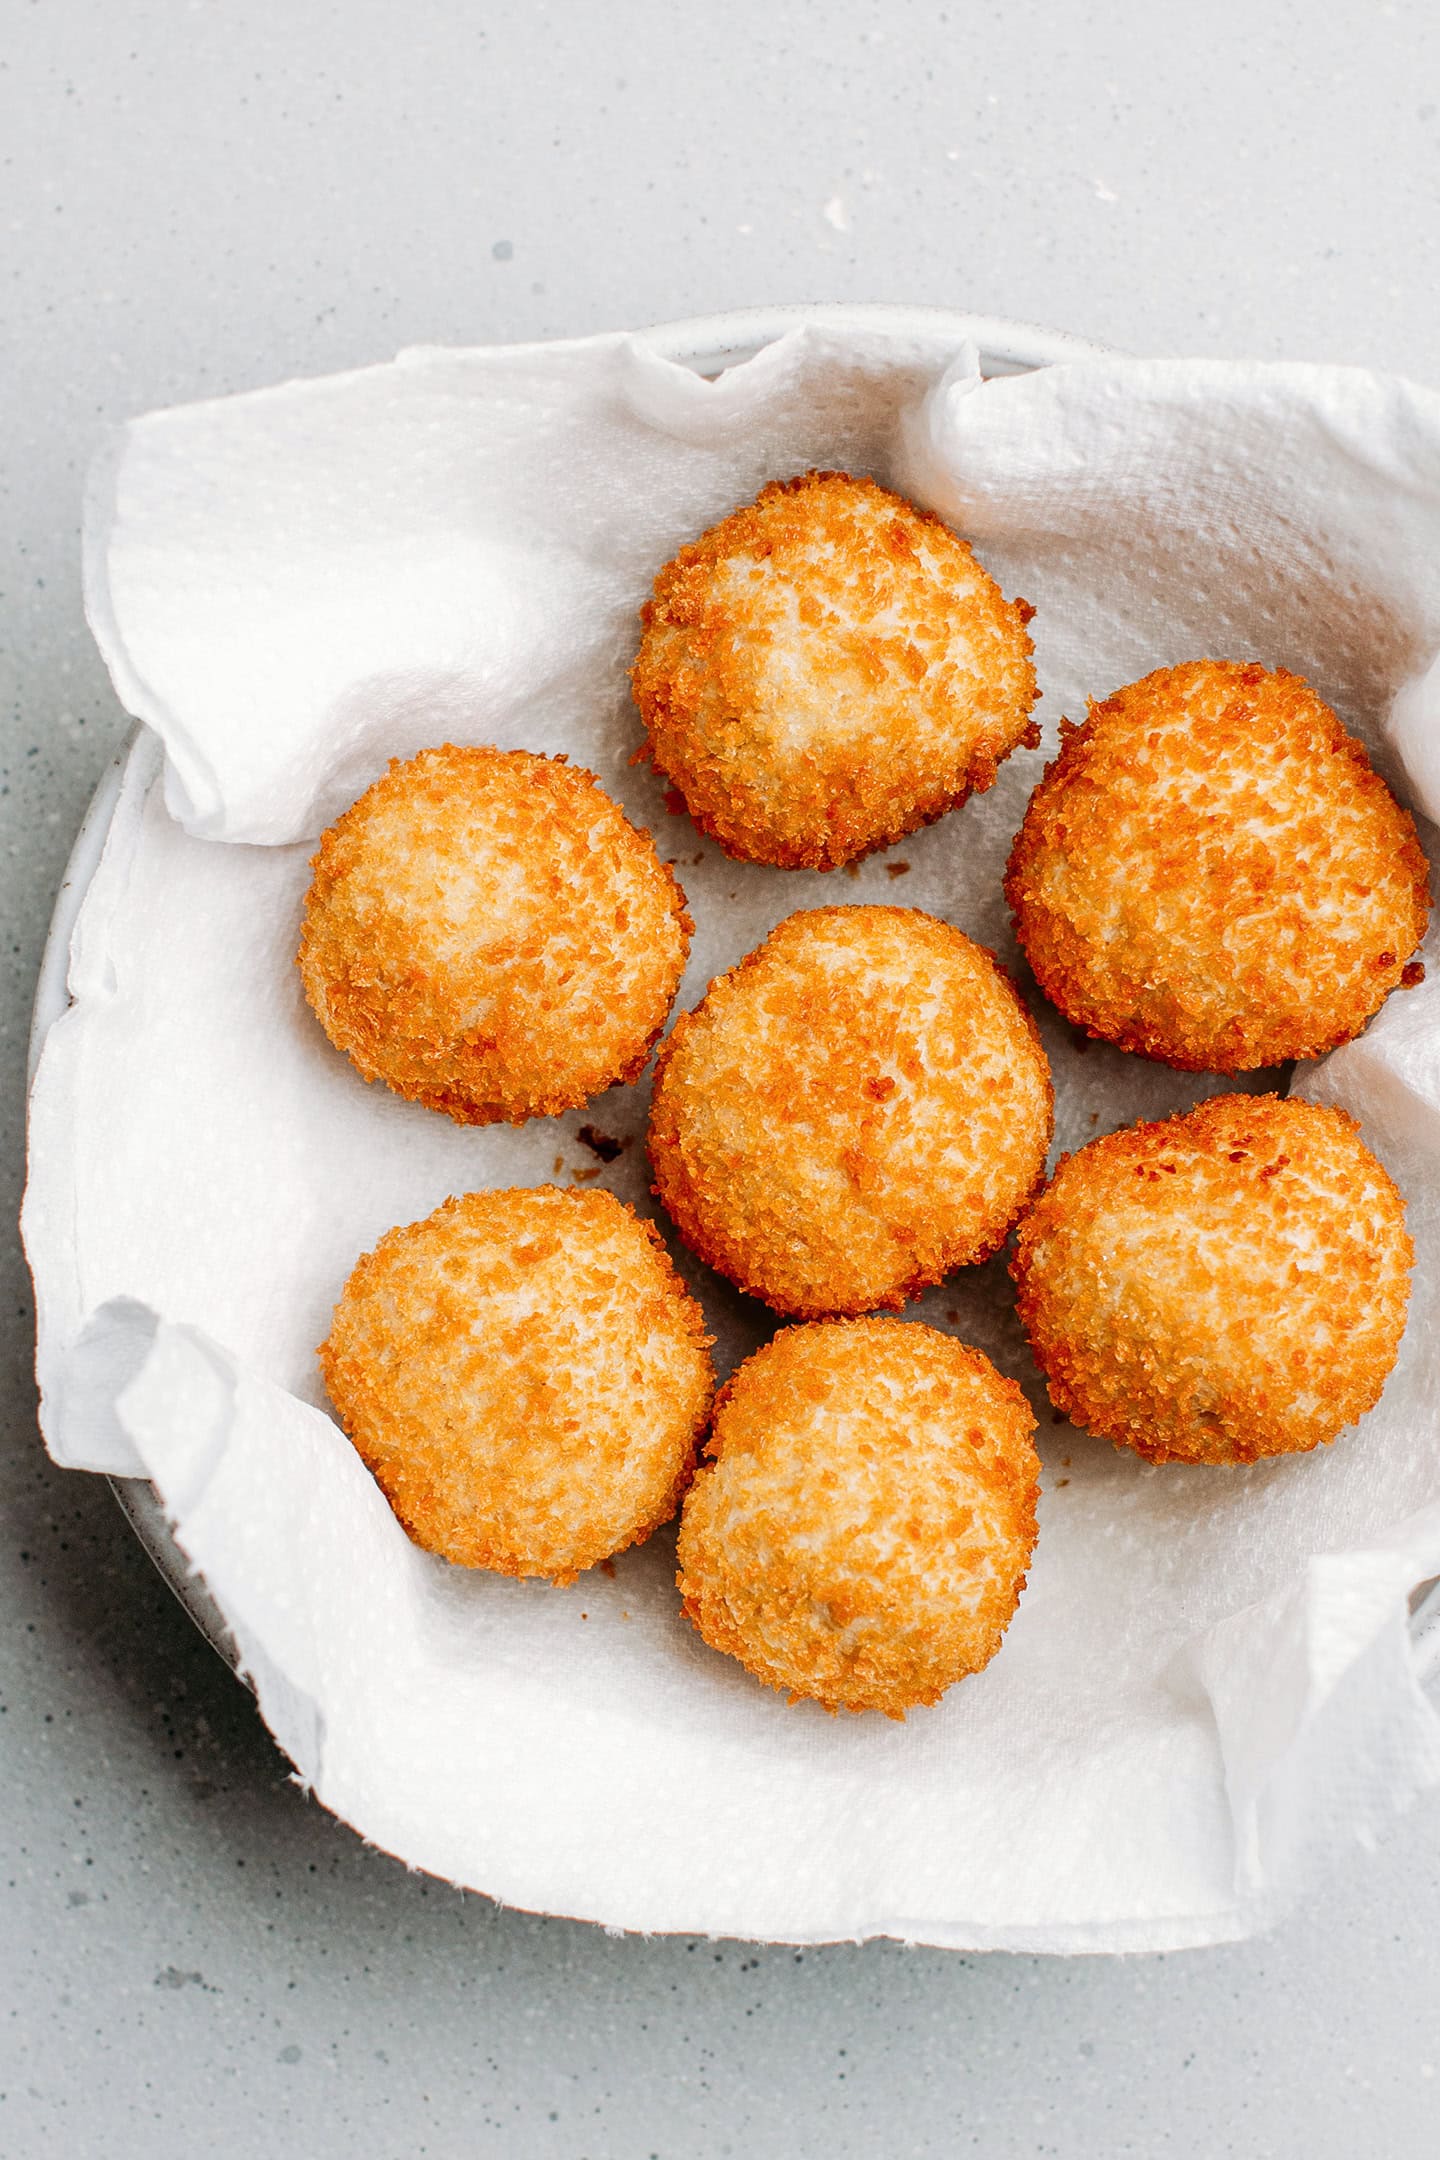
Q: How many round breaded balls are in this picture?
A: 7